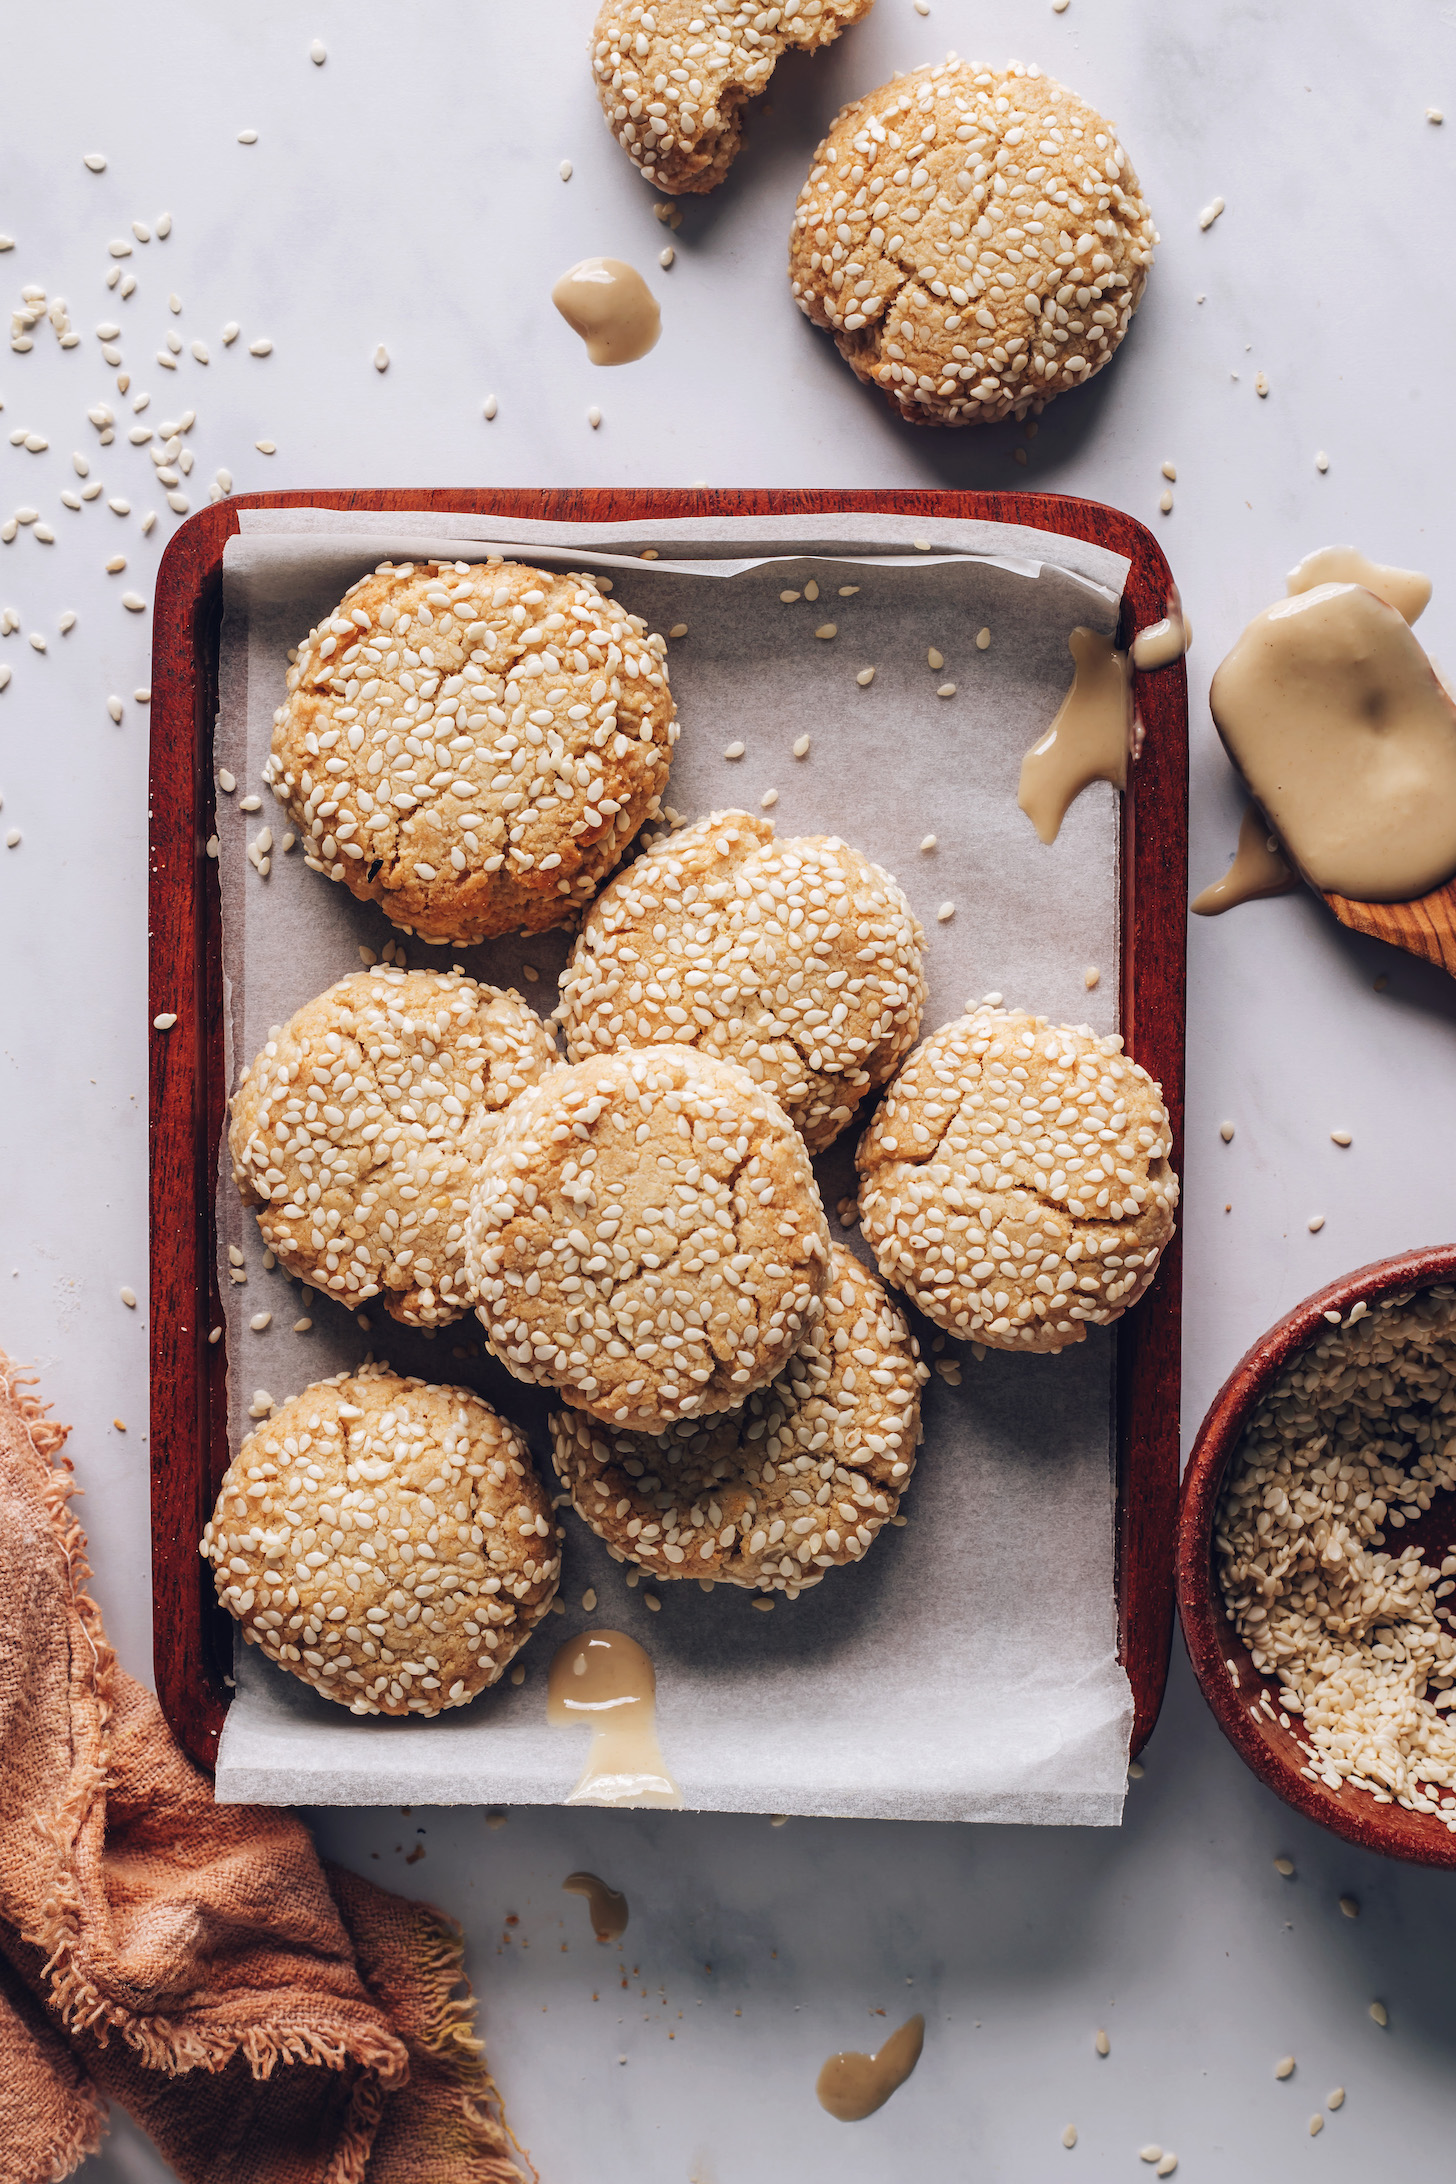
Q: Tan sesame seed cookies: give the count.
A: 9